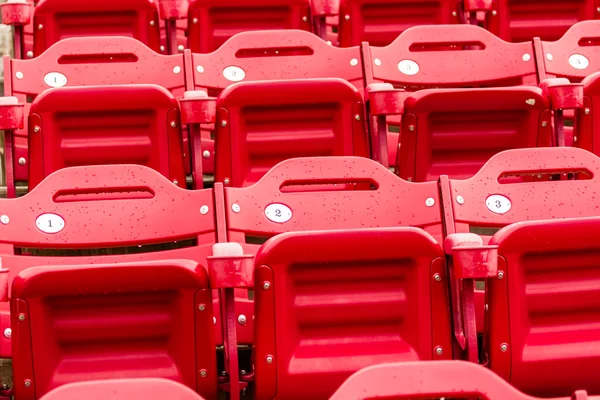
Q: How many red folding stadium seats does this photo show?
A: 13